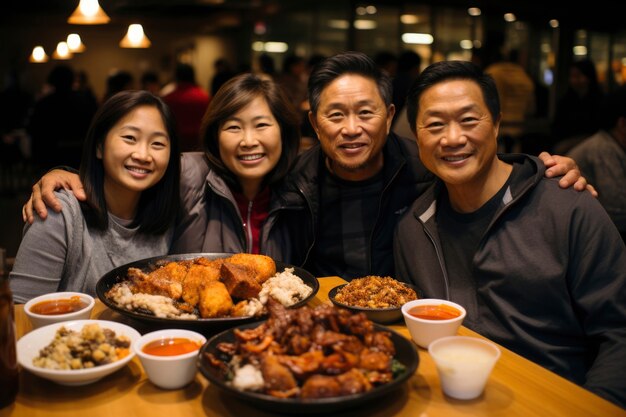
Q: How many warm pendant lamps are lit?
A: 5